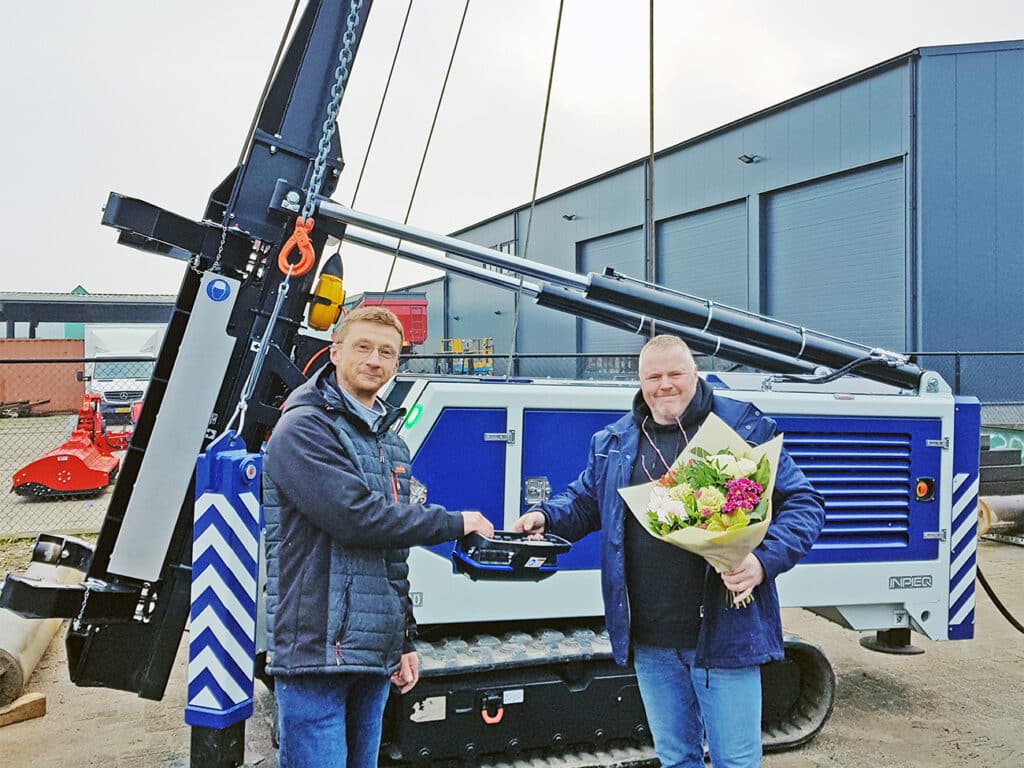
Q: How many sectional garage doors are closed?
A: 3